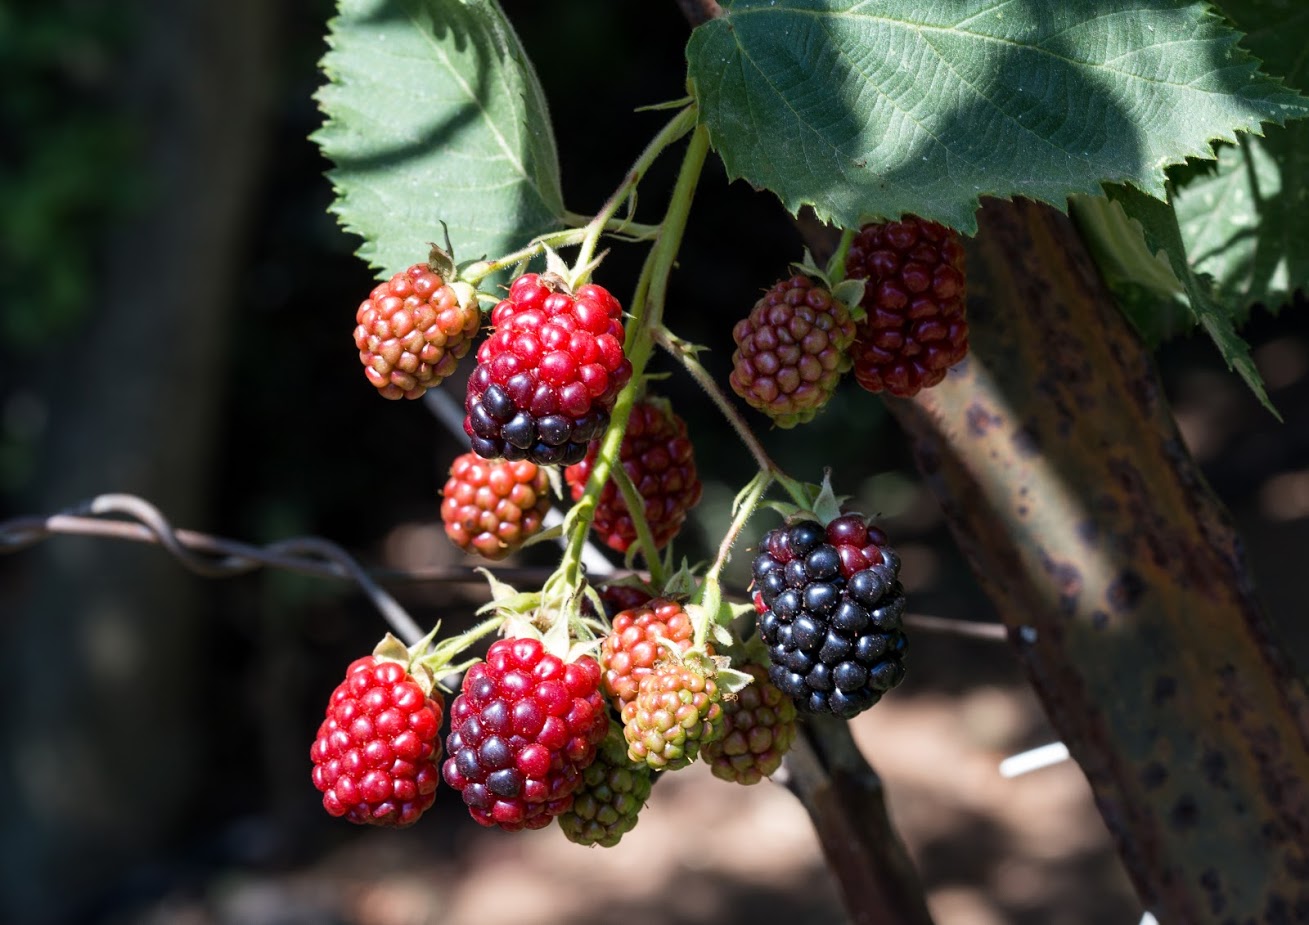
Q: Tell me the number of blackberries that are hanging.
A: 13